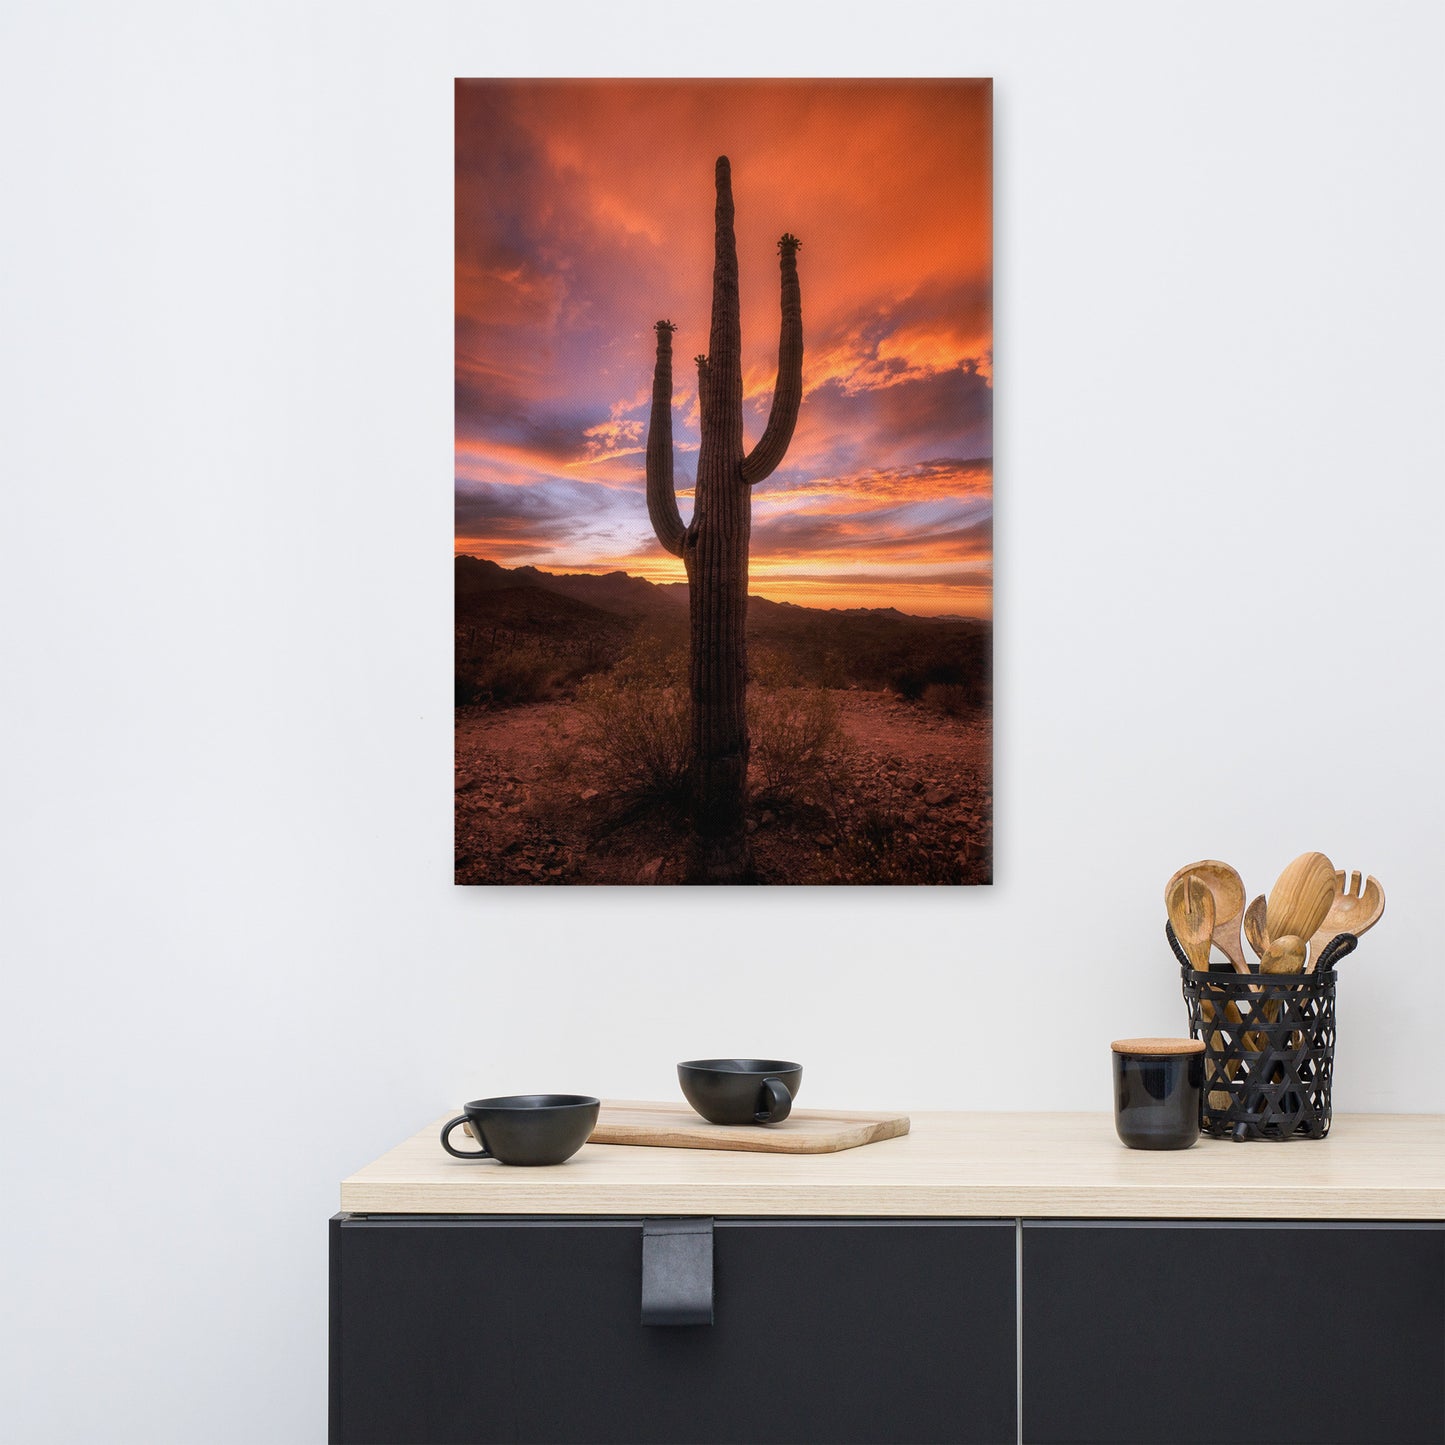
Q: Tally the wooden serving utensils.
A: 6